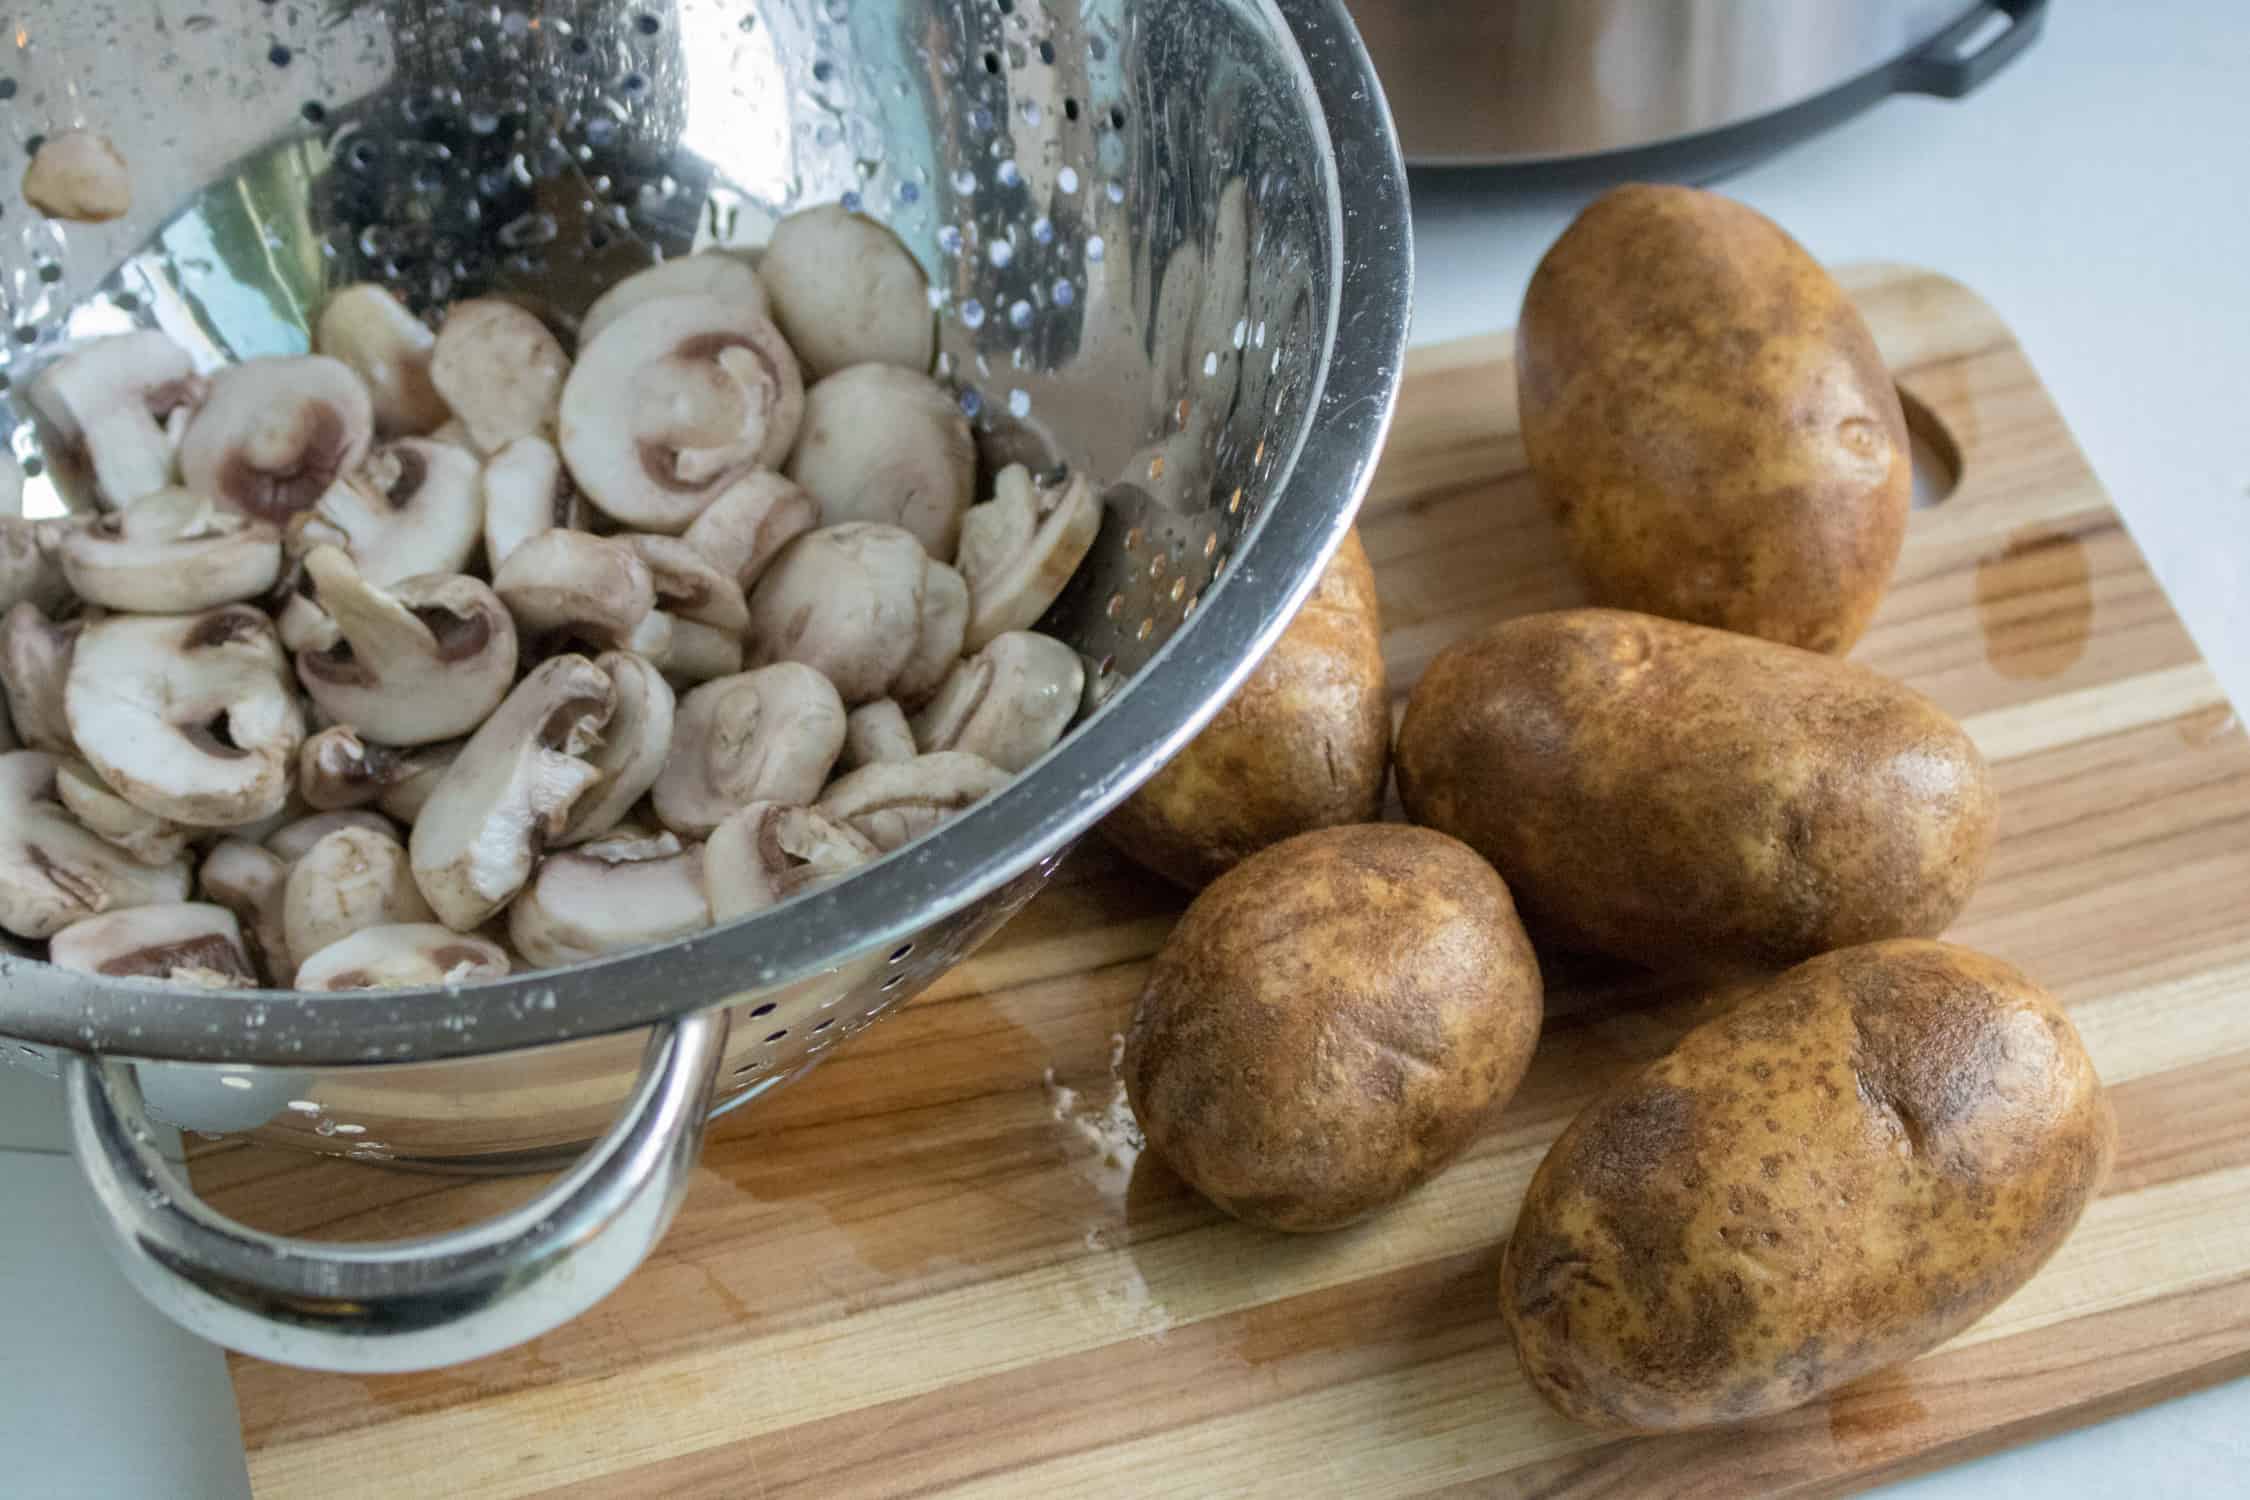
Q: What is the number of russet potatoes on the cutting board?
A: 5